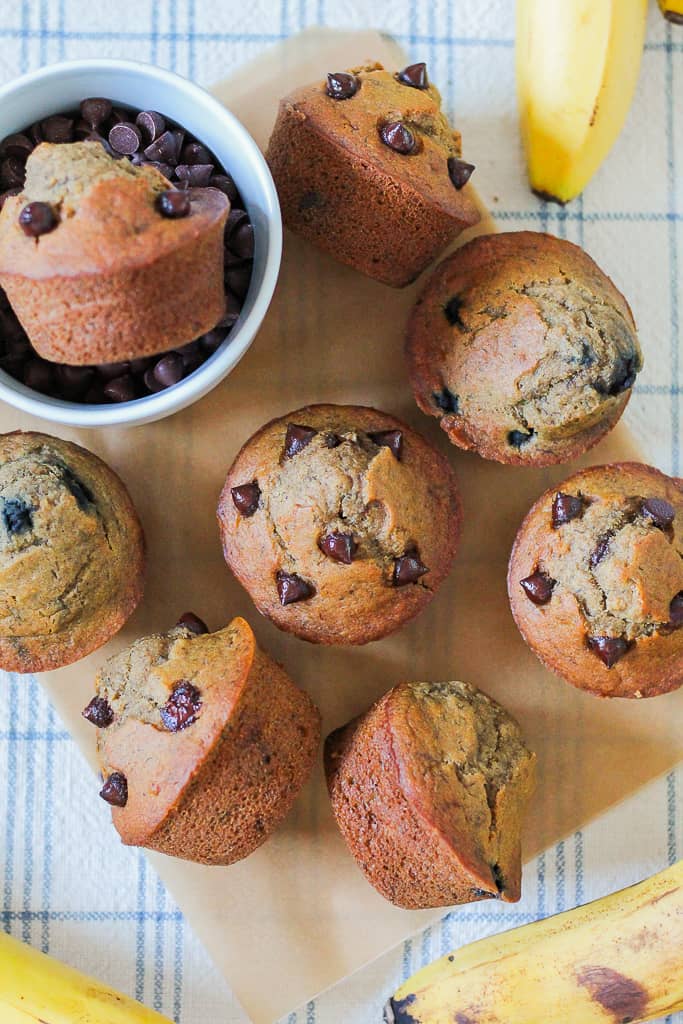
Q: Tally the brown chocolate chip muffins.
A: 5